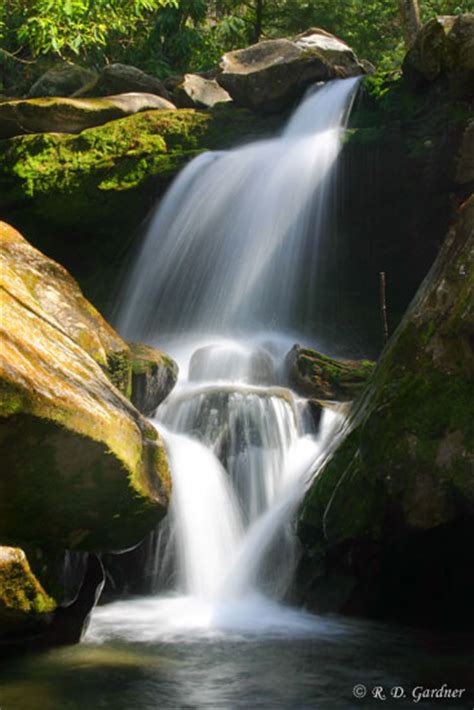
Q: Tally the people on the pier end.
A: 0